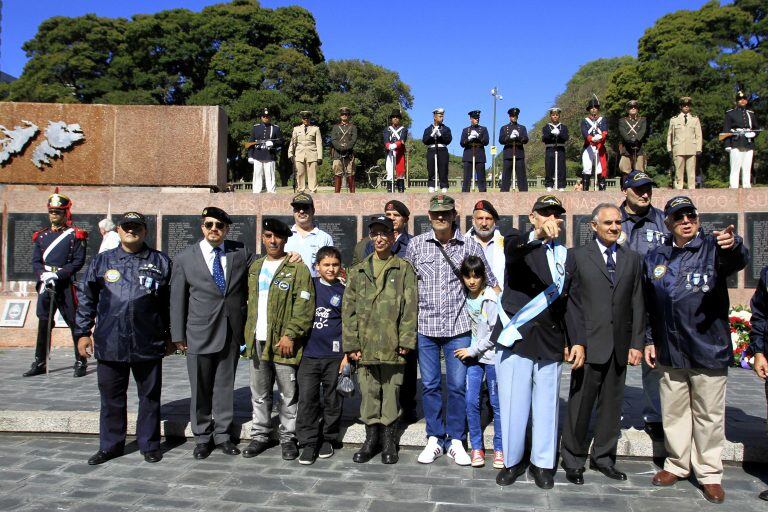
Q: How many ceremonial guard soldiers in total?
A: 13